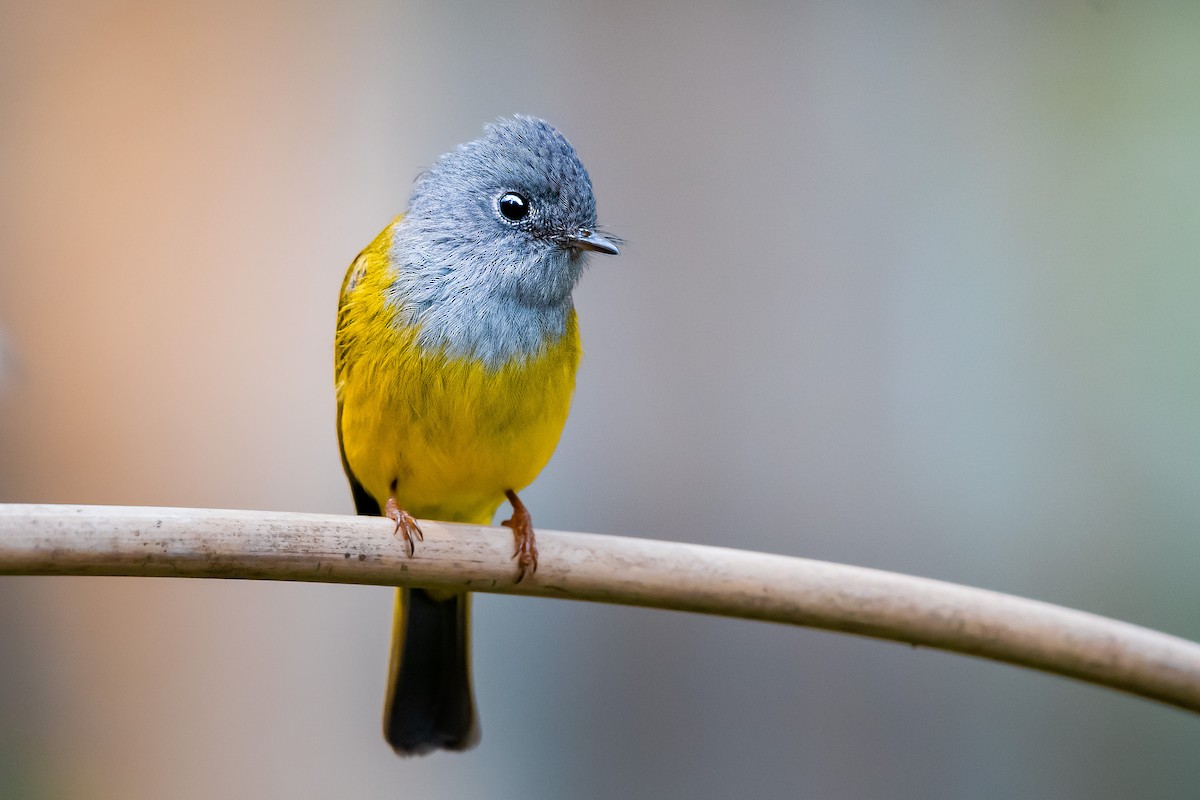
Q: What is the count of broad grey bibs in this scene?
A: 1